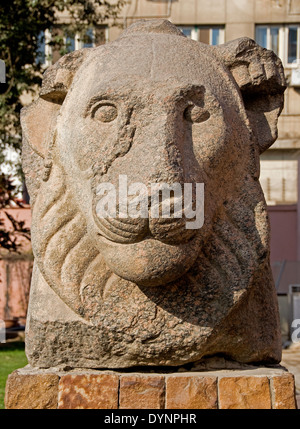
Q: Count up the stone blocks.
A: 6